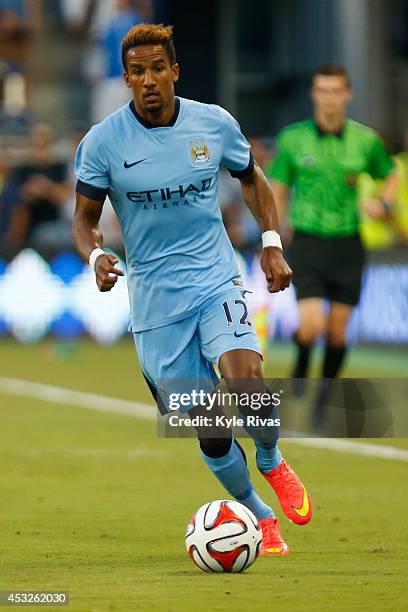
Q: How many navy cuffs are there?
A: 2